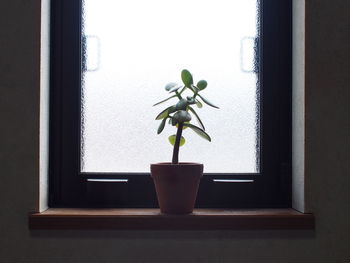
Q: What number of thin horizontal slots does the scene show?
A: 2